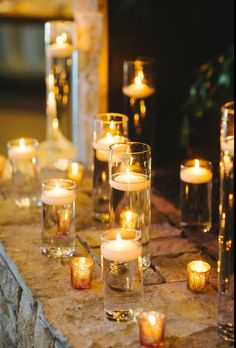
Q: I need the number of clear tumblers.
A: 9